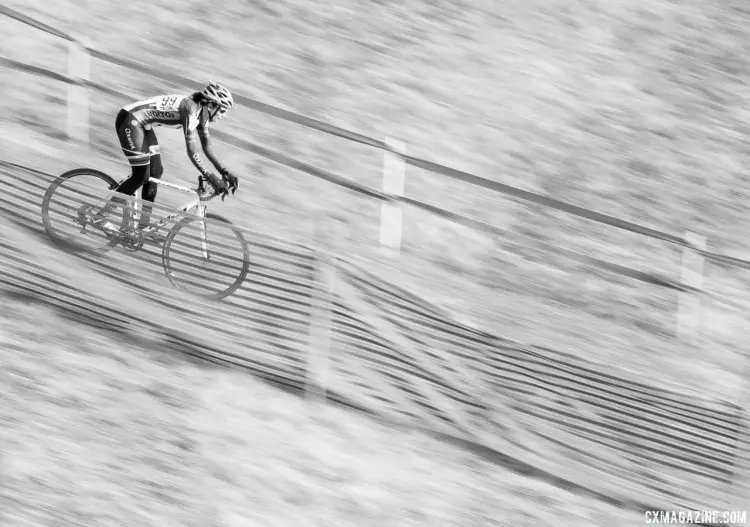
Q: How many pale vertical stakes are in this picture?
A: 4